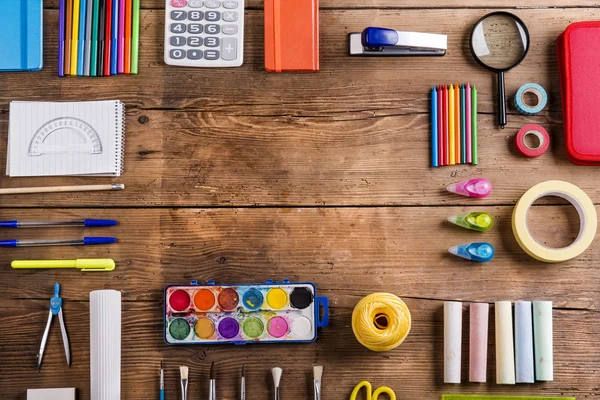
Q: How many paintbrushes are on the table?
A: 6